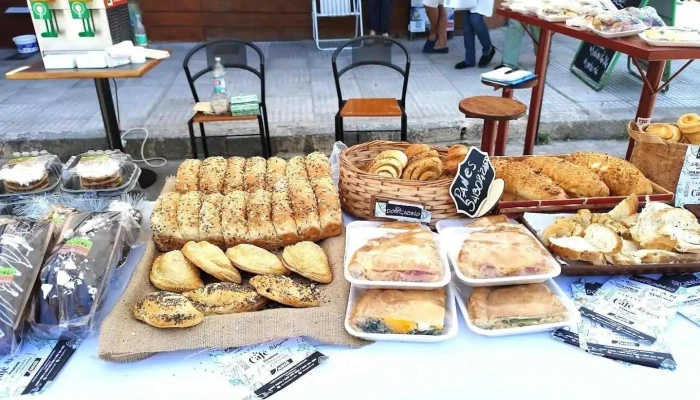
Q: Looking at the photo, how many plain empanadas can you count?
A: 4